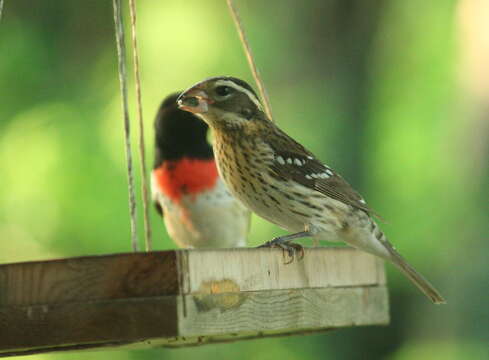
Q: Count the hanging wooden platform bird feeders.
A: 1